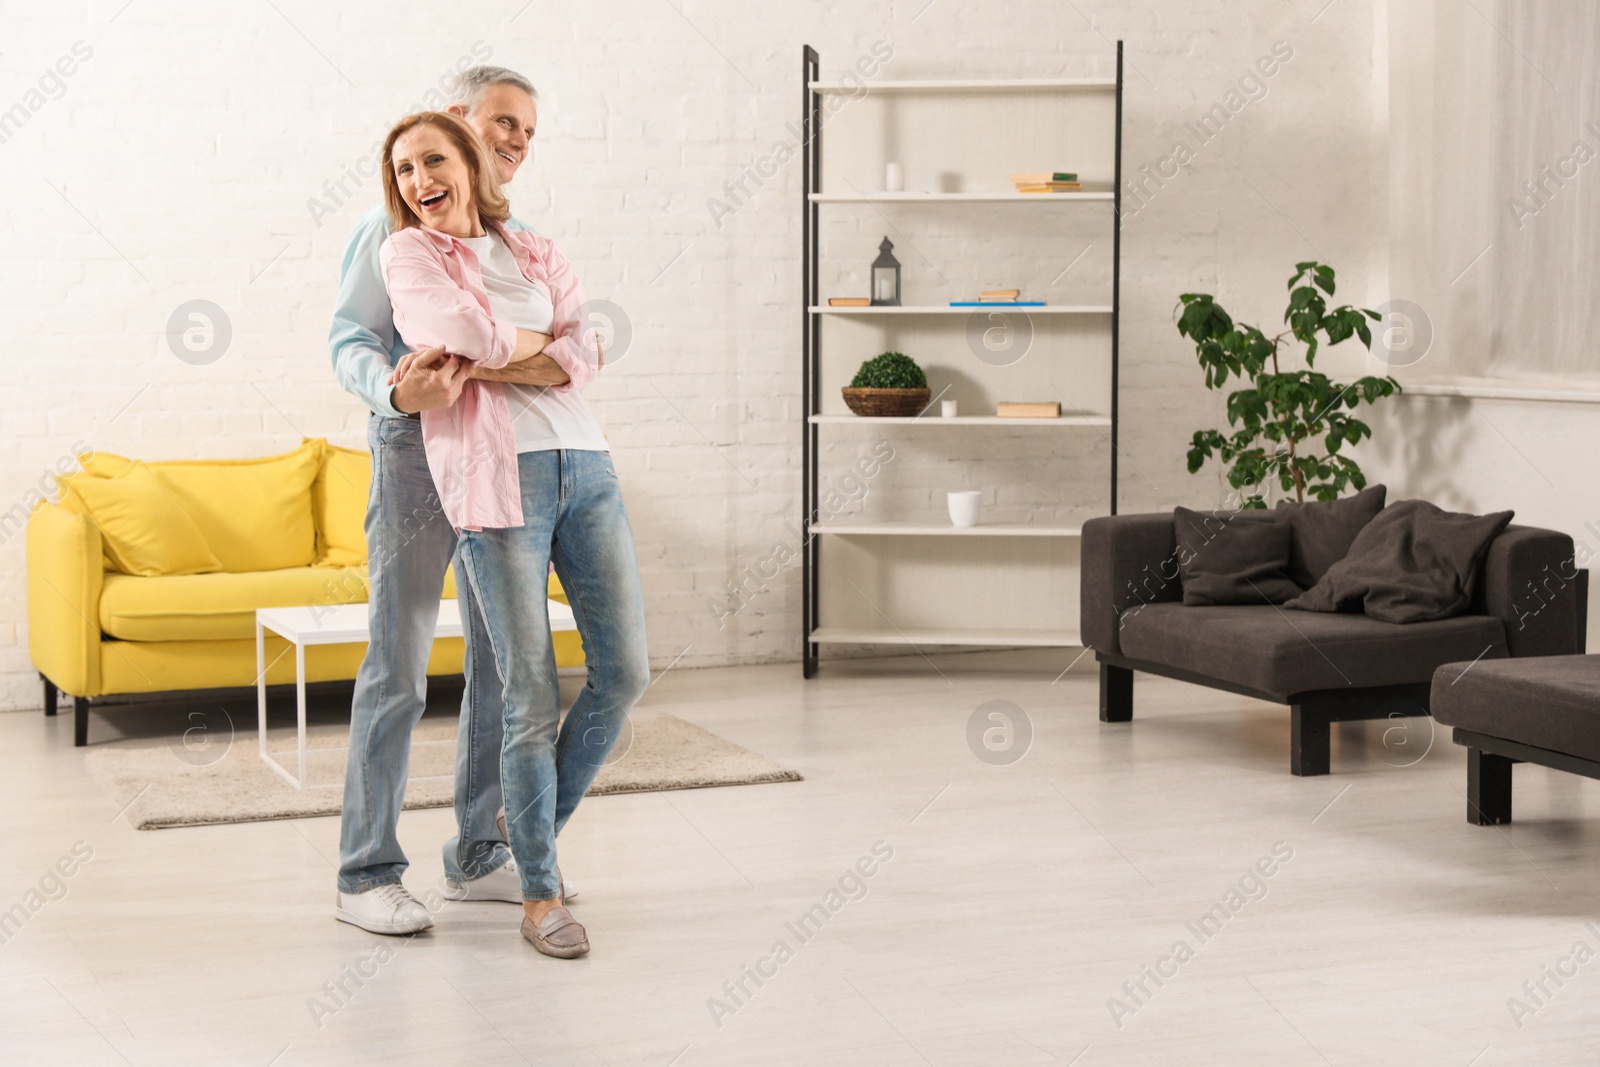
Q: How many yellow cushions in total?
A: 3